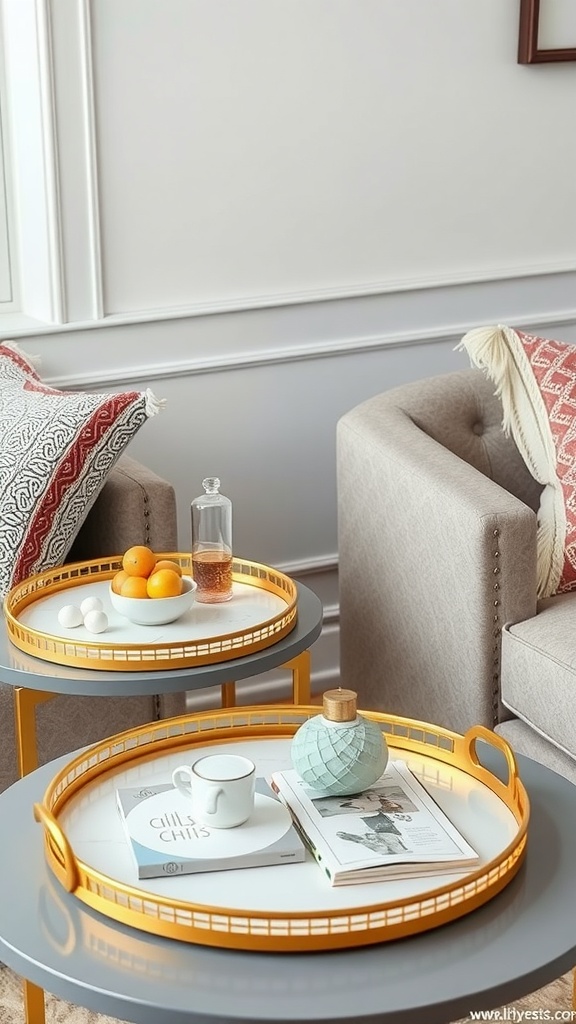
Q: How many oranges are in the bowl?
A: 5